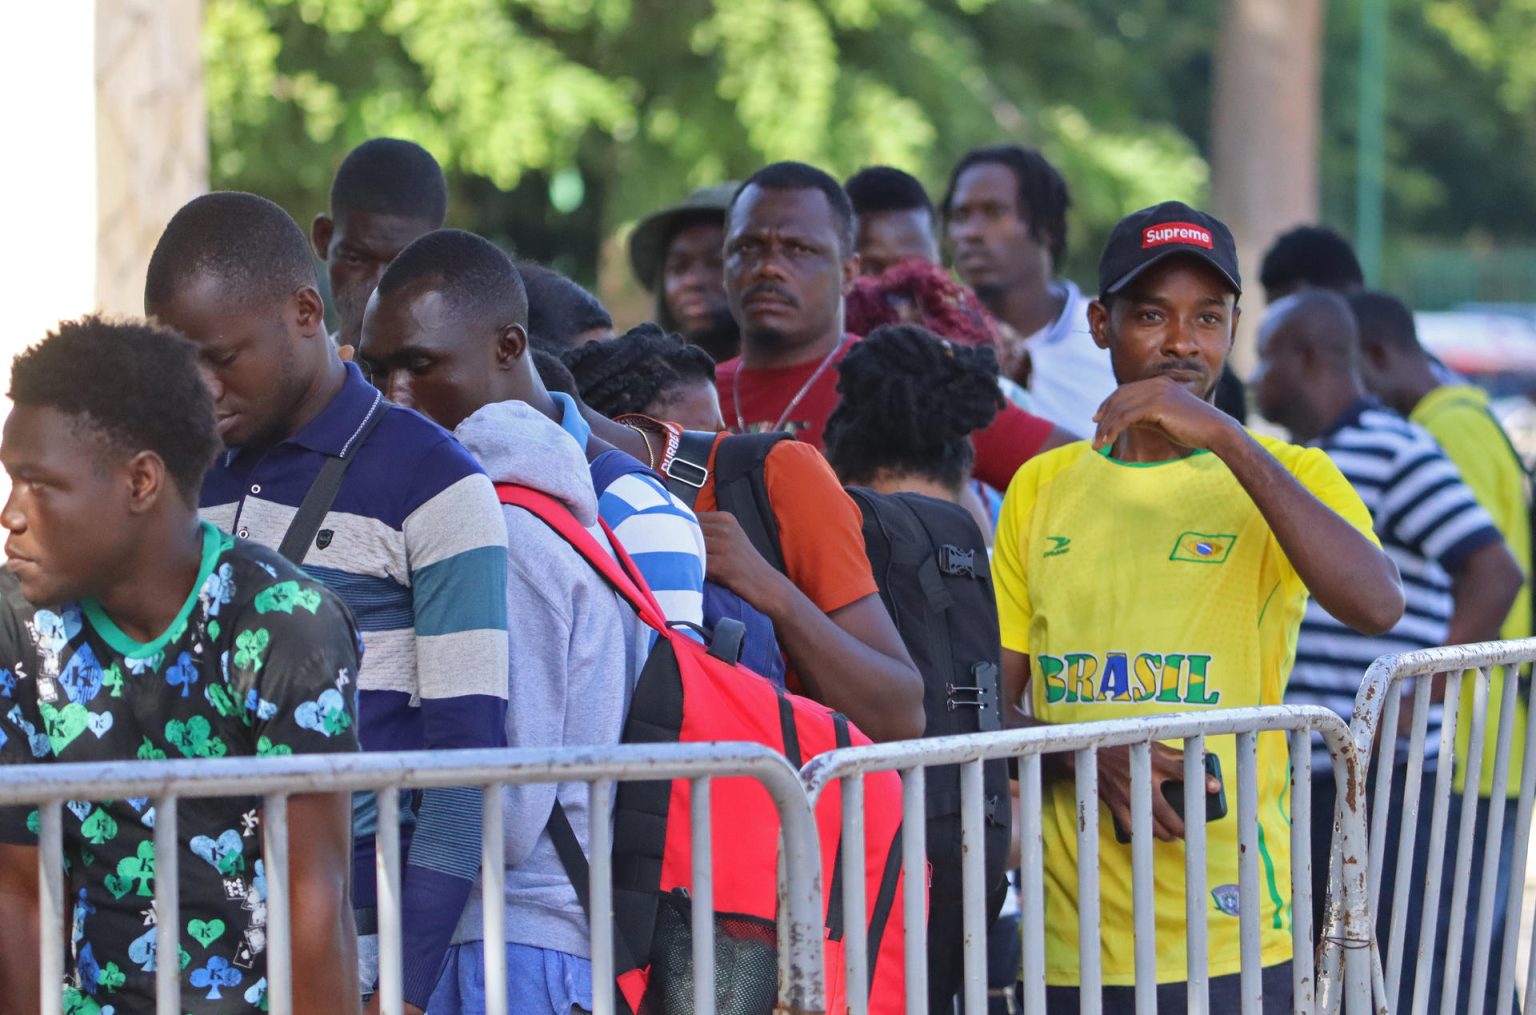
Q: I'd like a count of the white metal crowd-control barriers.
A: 3